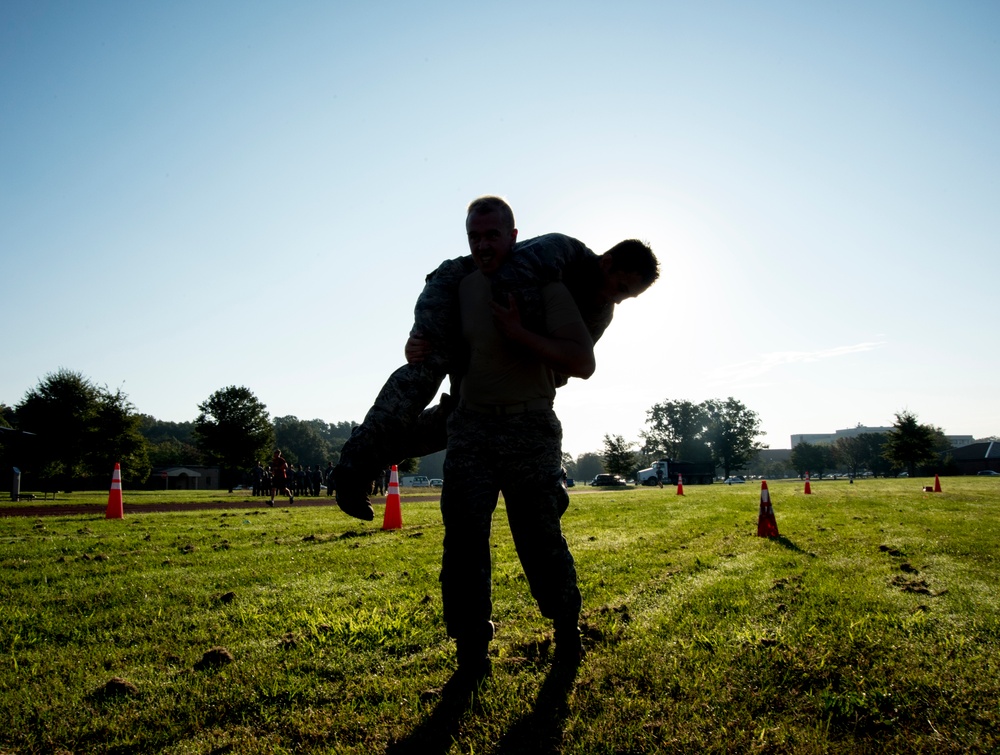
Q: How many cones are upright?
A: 6